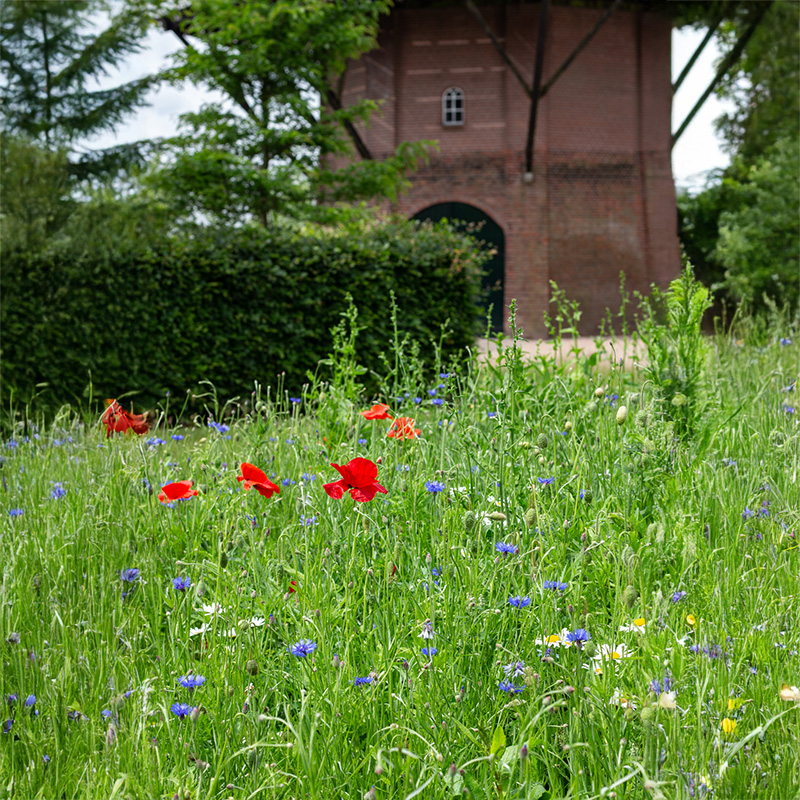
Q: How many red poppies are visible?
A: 6